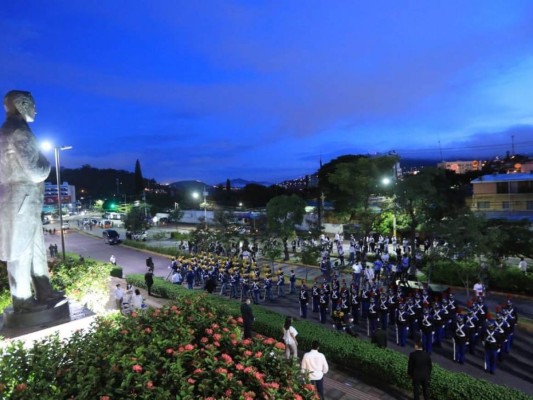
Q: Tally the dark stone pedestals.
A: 1